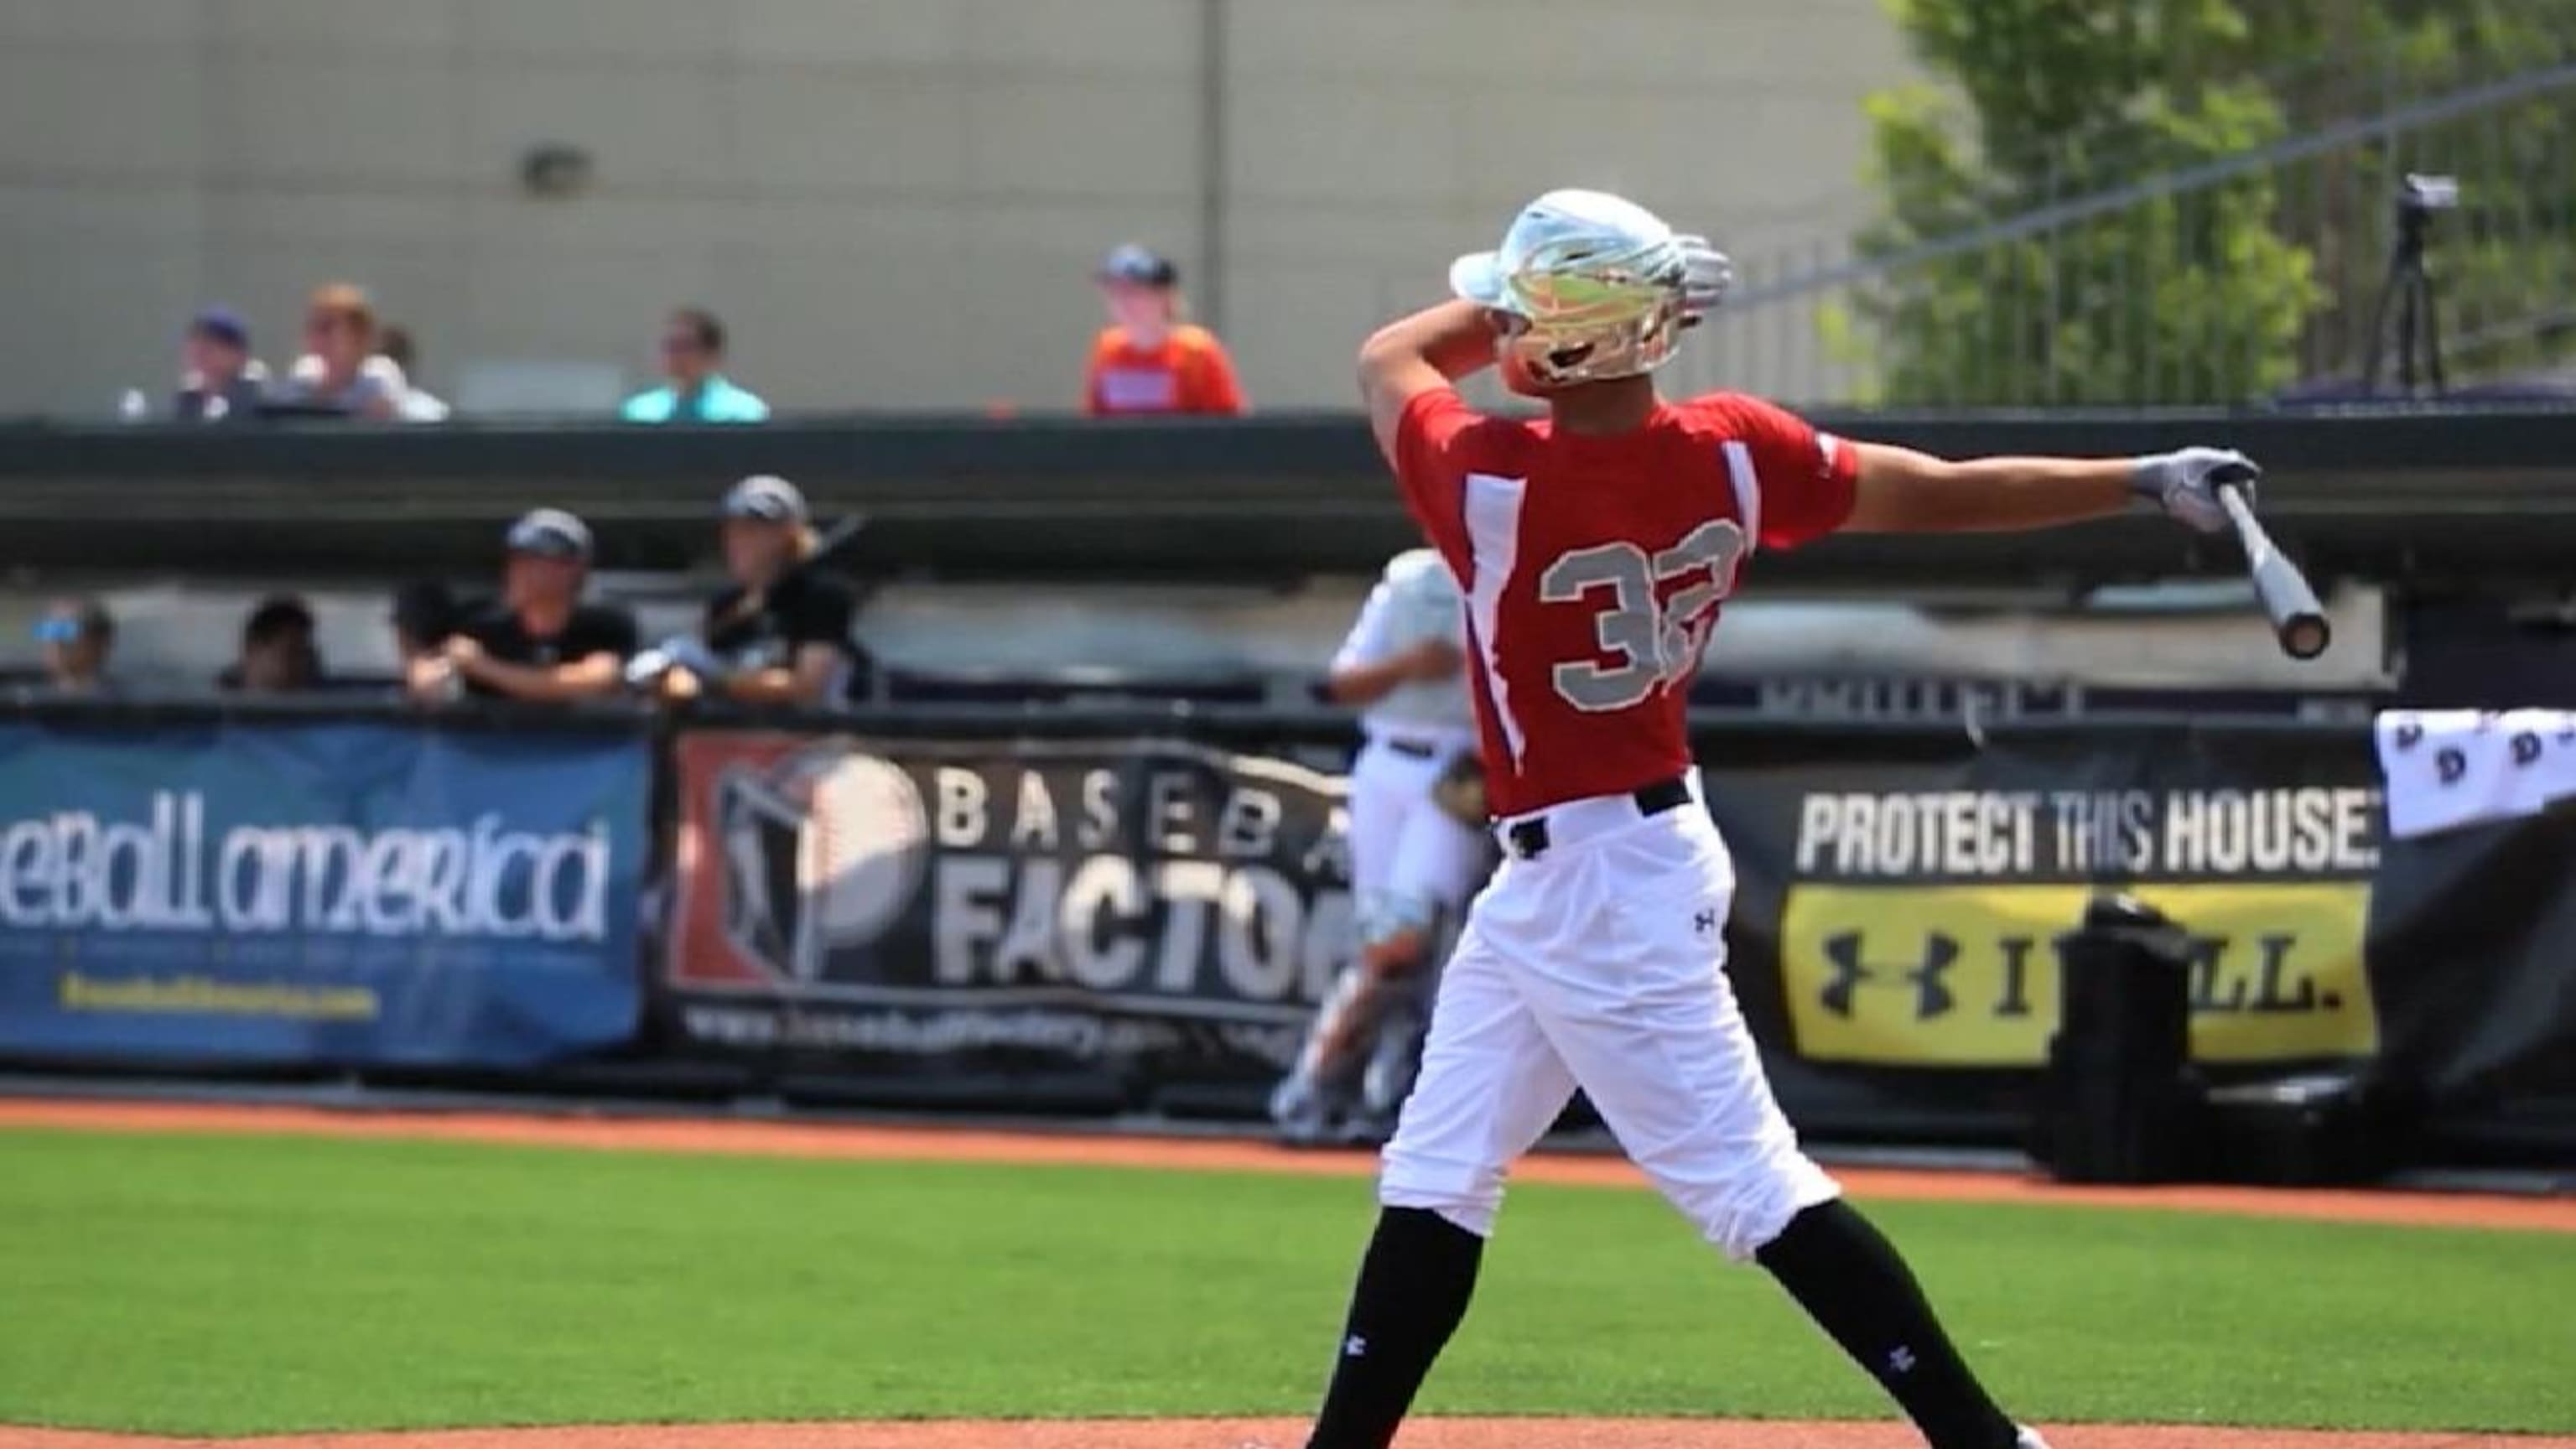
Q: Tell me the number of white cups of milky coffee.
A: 0